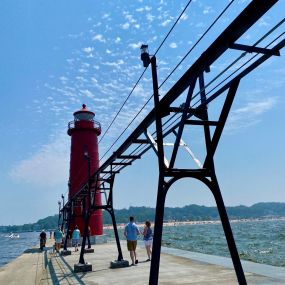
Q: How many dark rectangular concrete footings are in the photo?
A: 4